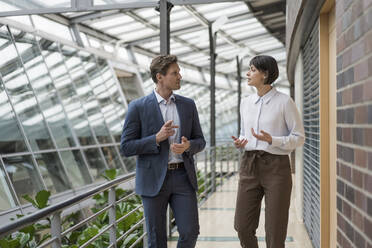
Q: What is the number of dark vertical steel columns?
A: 3